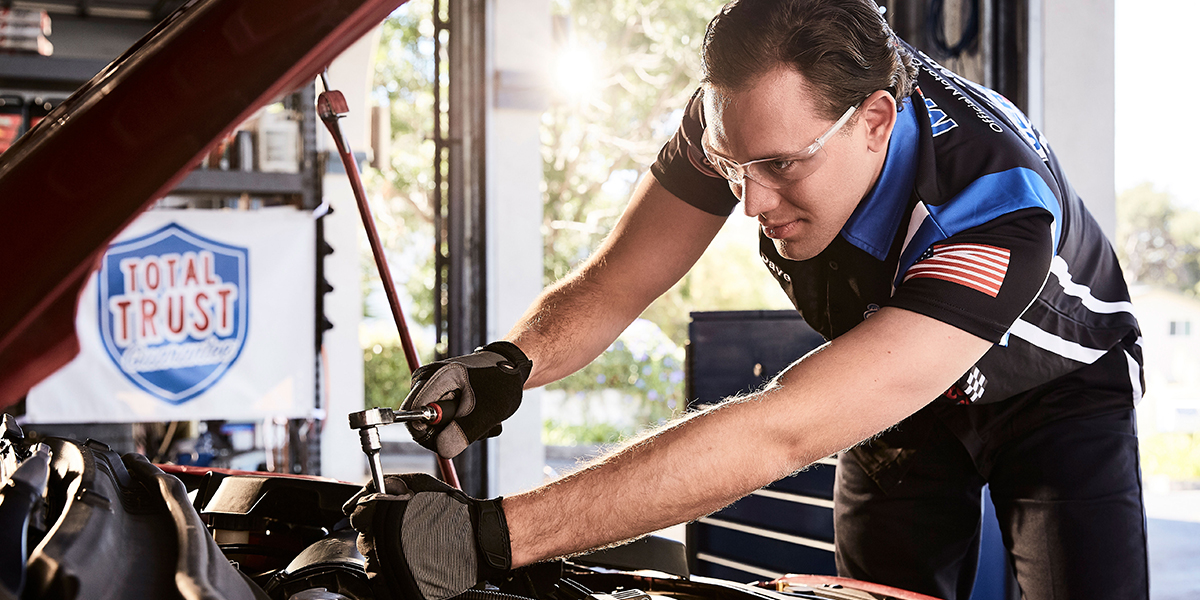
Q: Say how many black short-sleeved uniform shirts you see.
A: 1